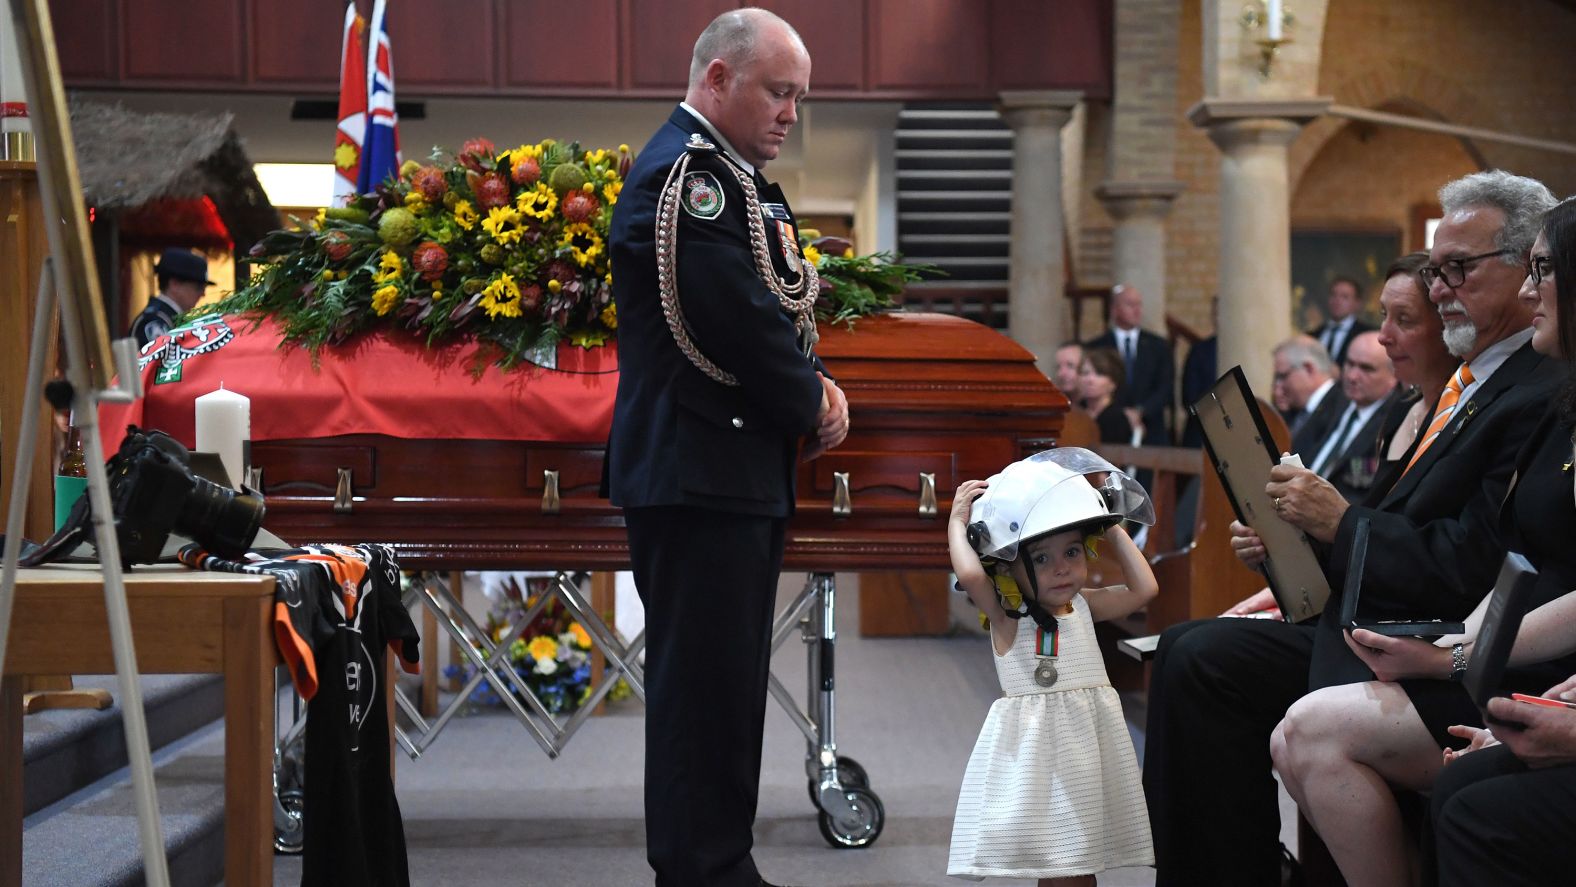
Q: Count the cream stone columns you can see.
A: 3